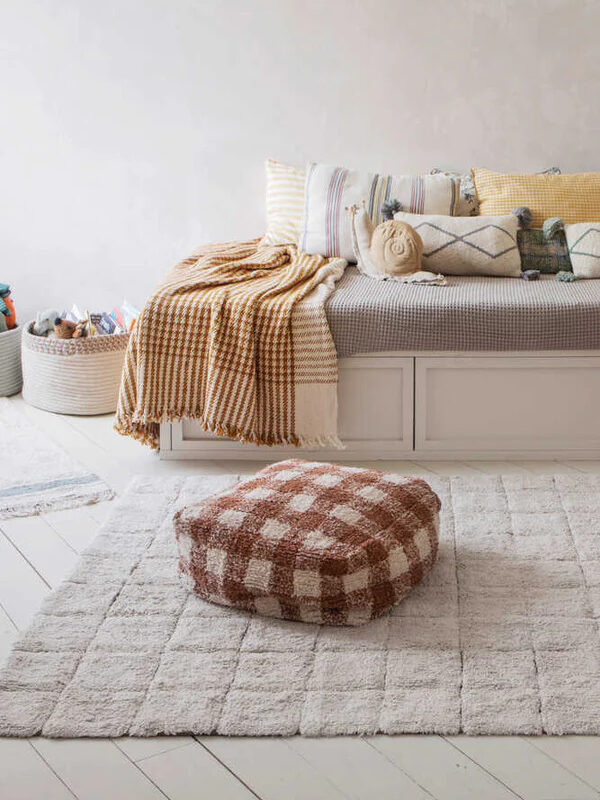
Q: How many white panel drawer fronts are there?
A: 2